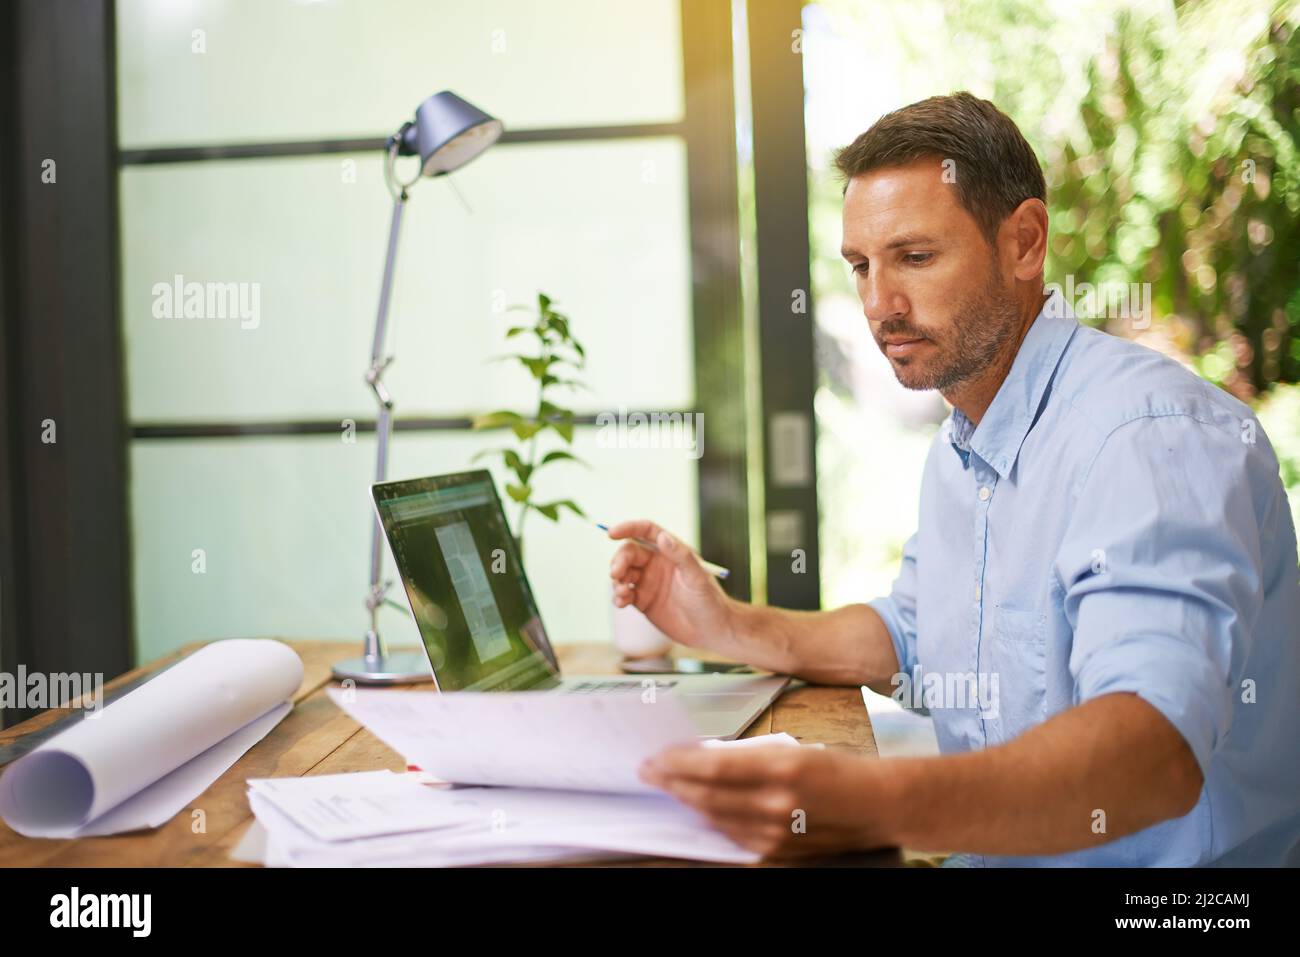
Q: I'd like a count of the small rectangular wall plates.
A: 2